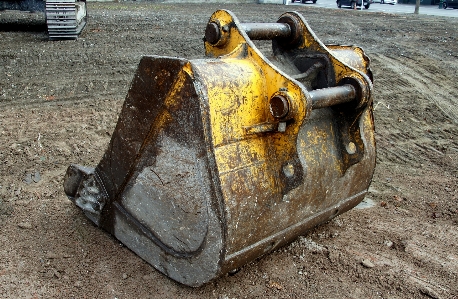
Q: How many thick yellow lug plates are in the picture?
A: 2